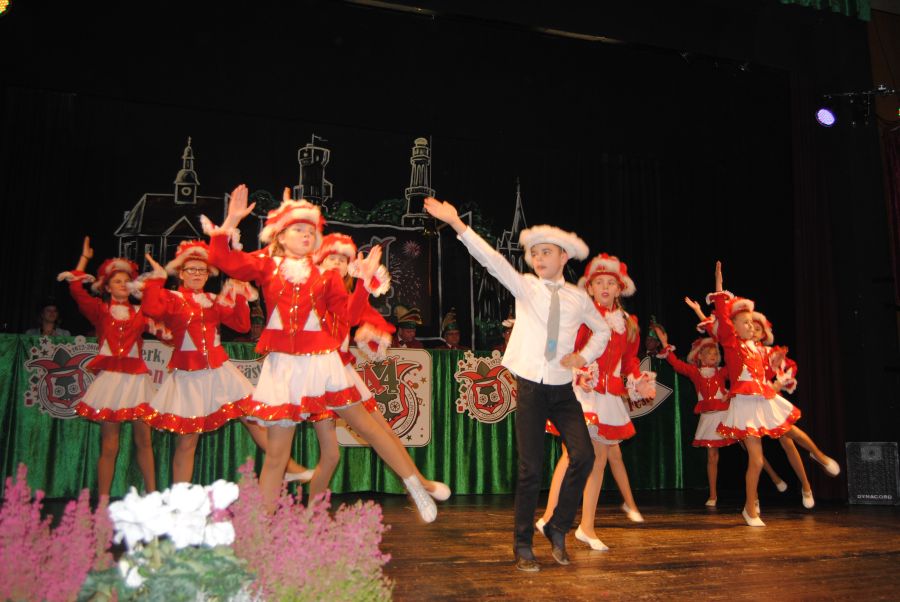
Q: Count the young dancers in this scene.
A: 9